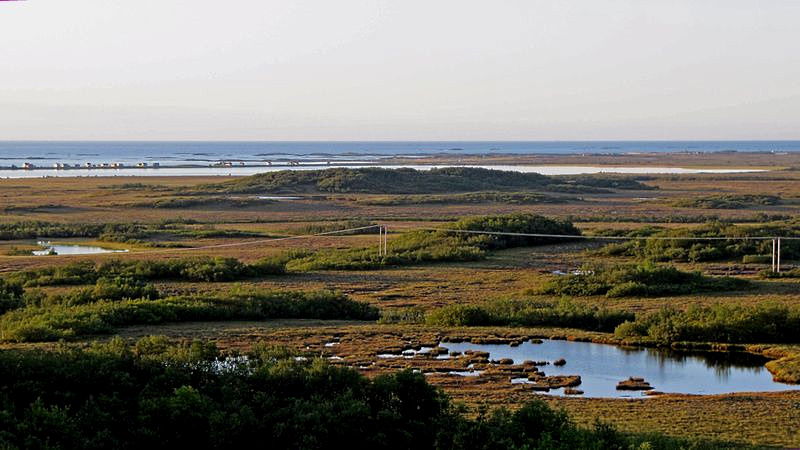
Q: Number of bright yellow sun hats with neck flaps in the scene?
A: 0